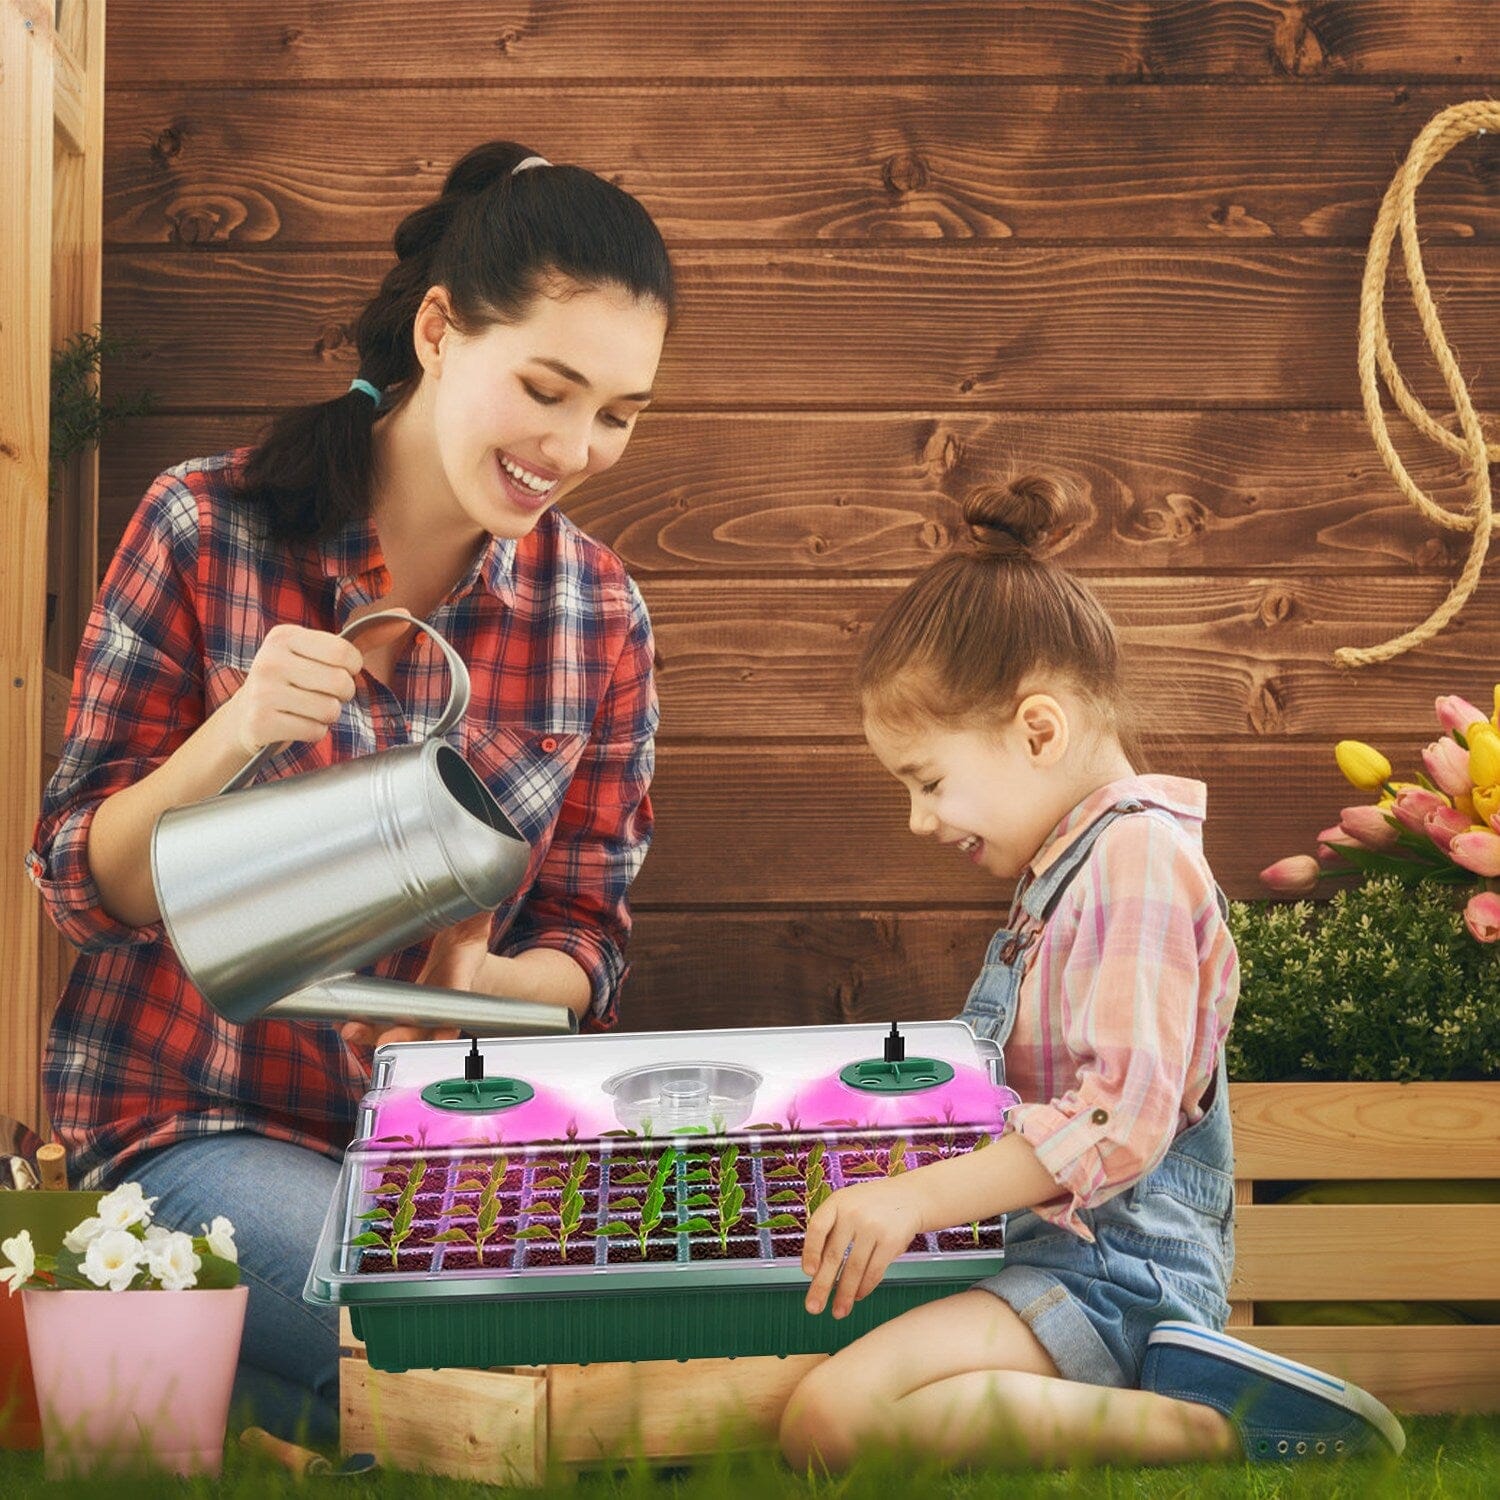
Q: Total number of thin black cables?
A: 2